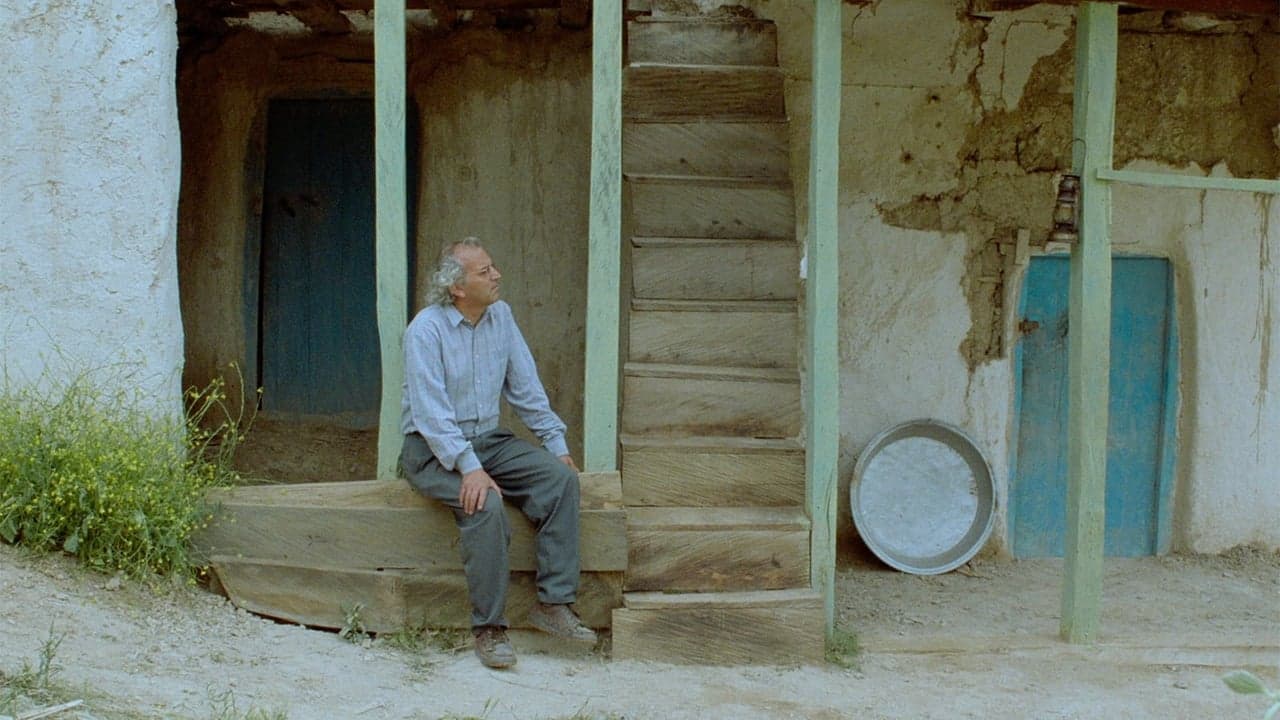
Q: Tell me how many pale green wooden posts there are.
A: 4